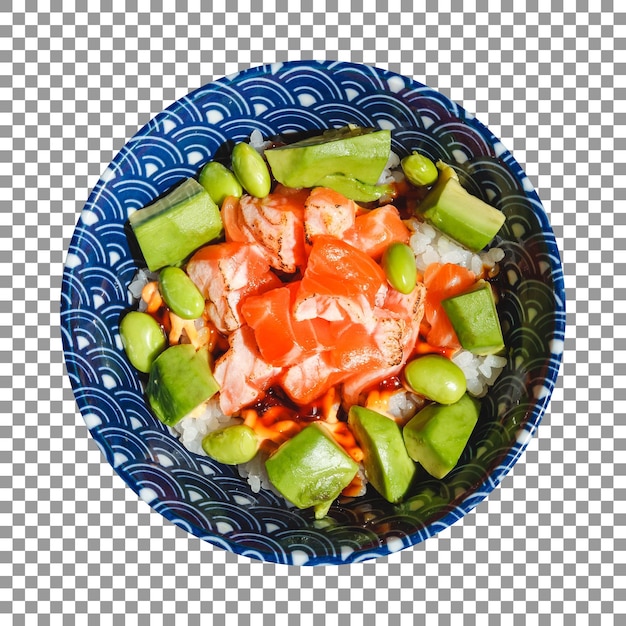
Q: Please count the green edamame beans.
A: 8